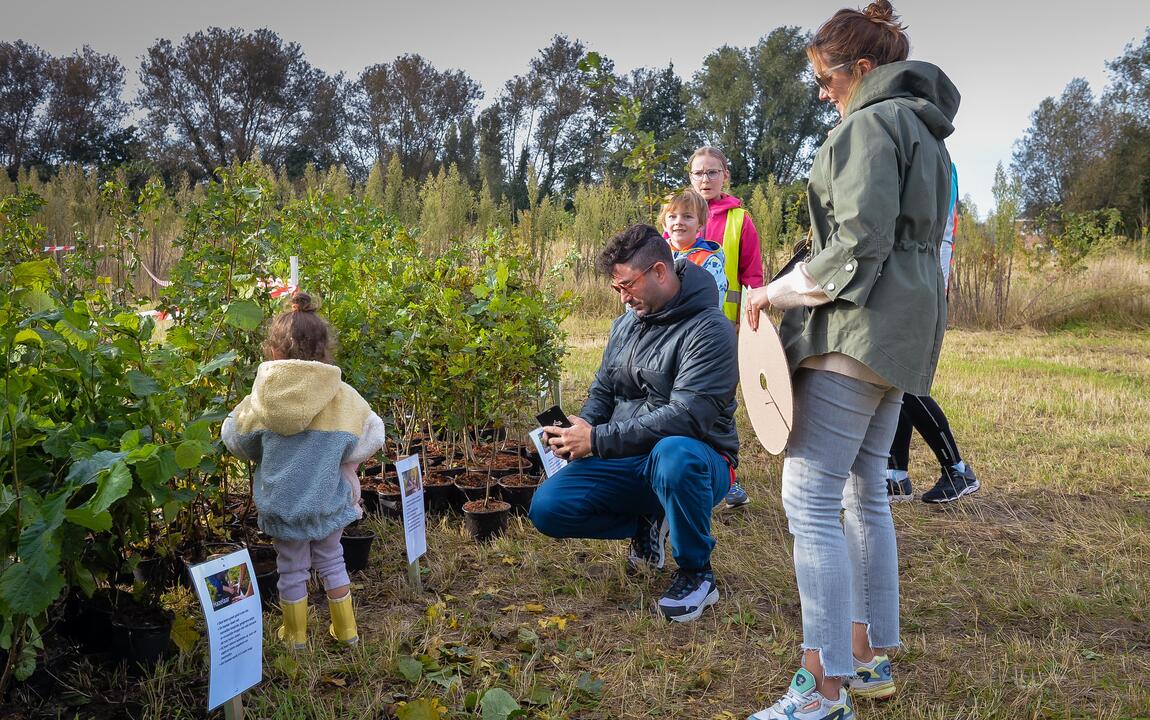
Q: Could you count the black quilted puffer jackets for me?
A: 1